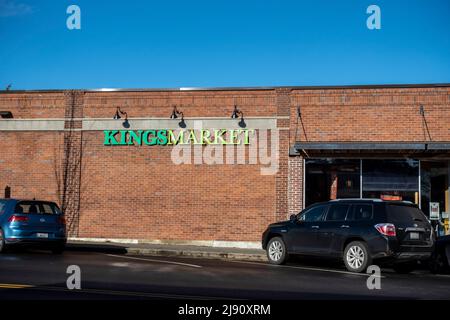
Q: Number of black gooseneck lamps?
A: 3